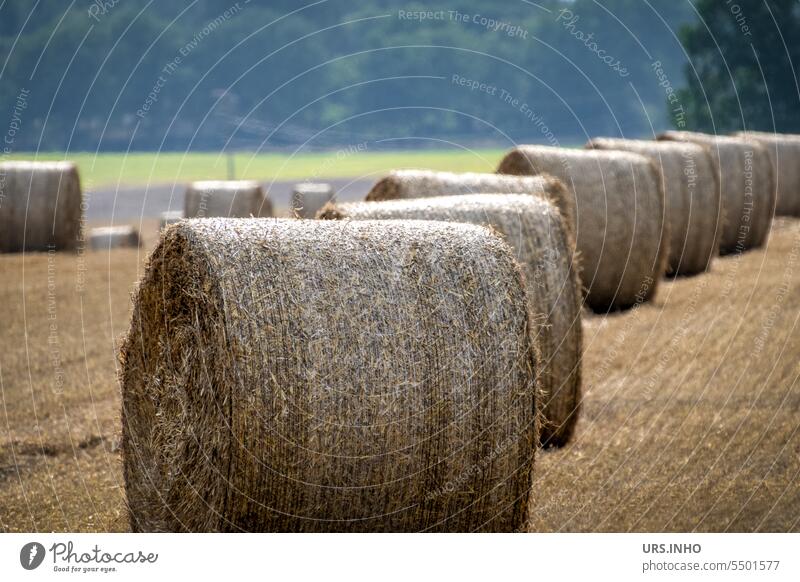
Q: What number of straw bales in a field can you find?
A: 12